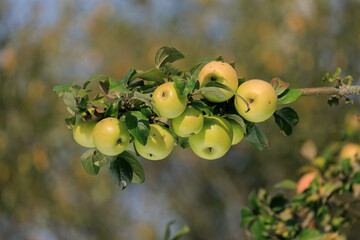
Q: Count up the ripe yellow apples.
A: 9